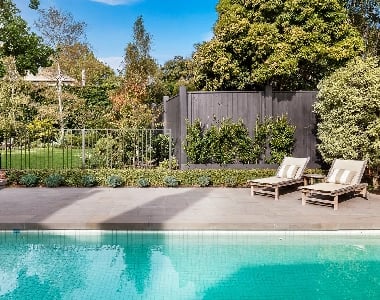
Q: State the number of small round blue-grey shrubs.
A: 8